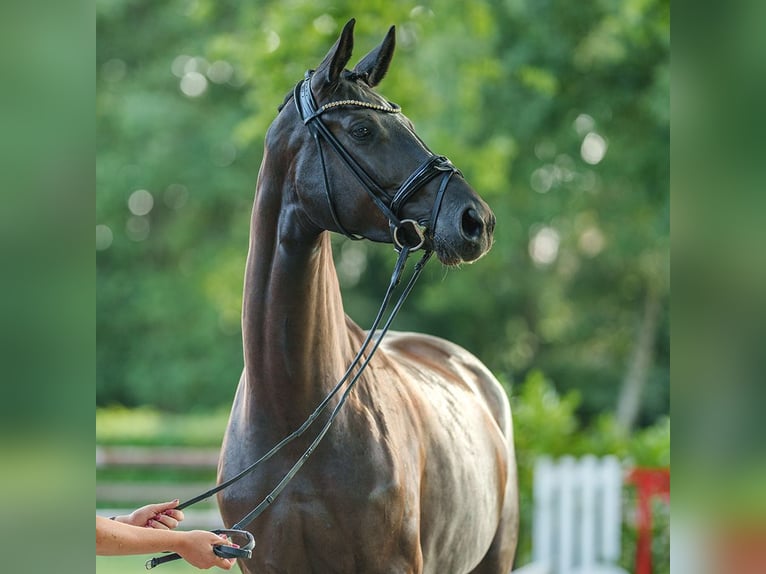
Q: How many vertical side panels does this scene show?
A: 2